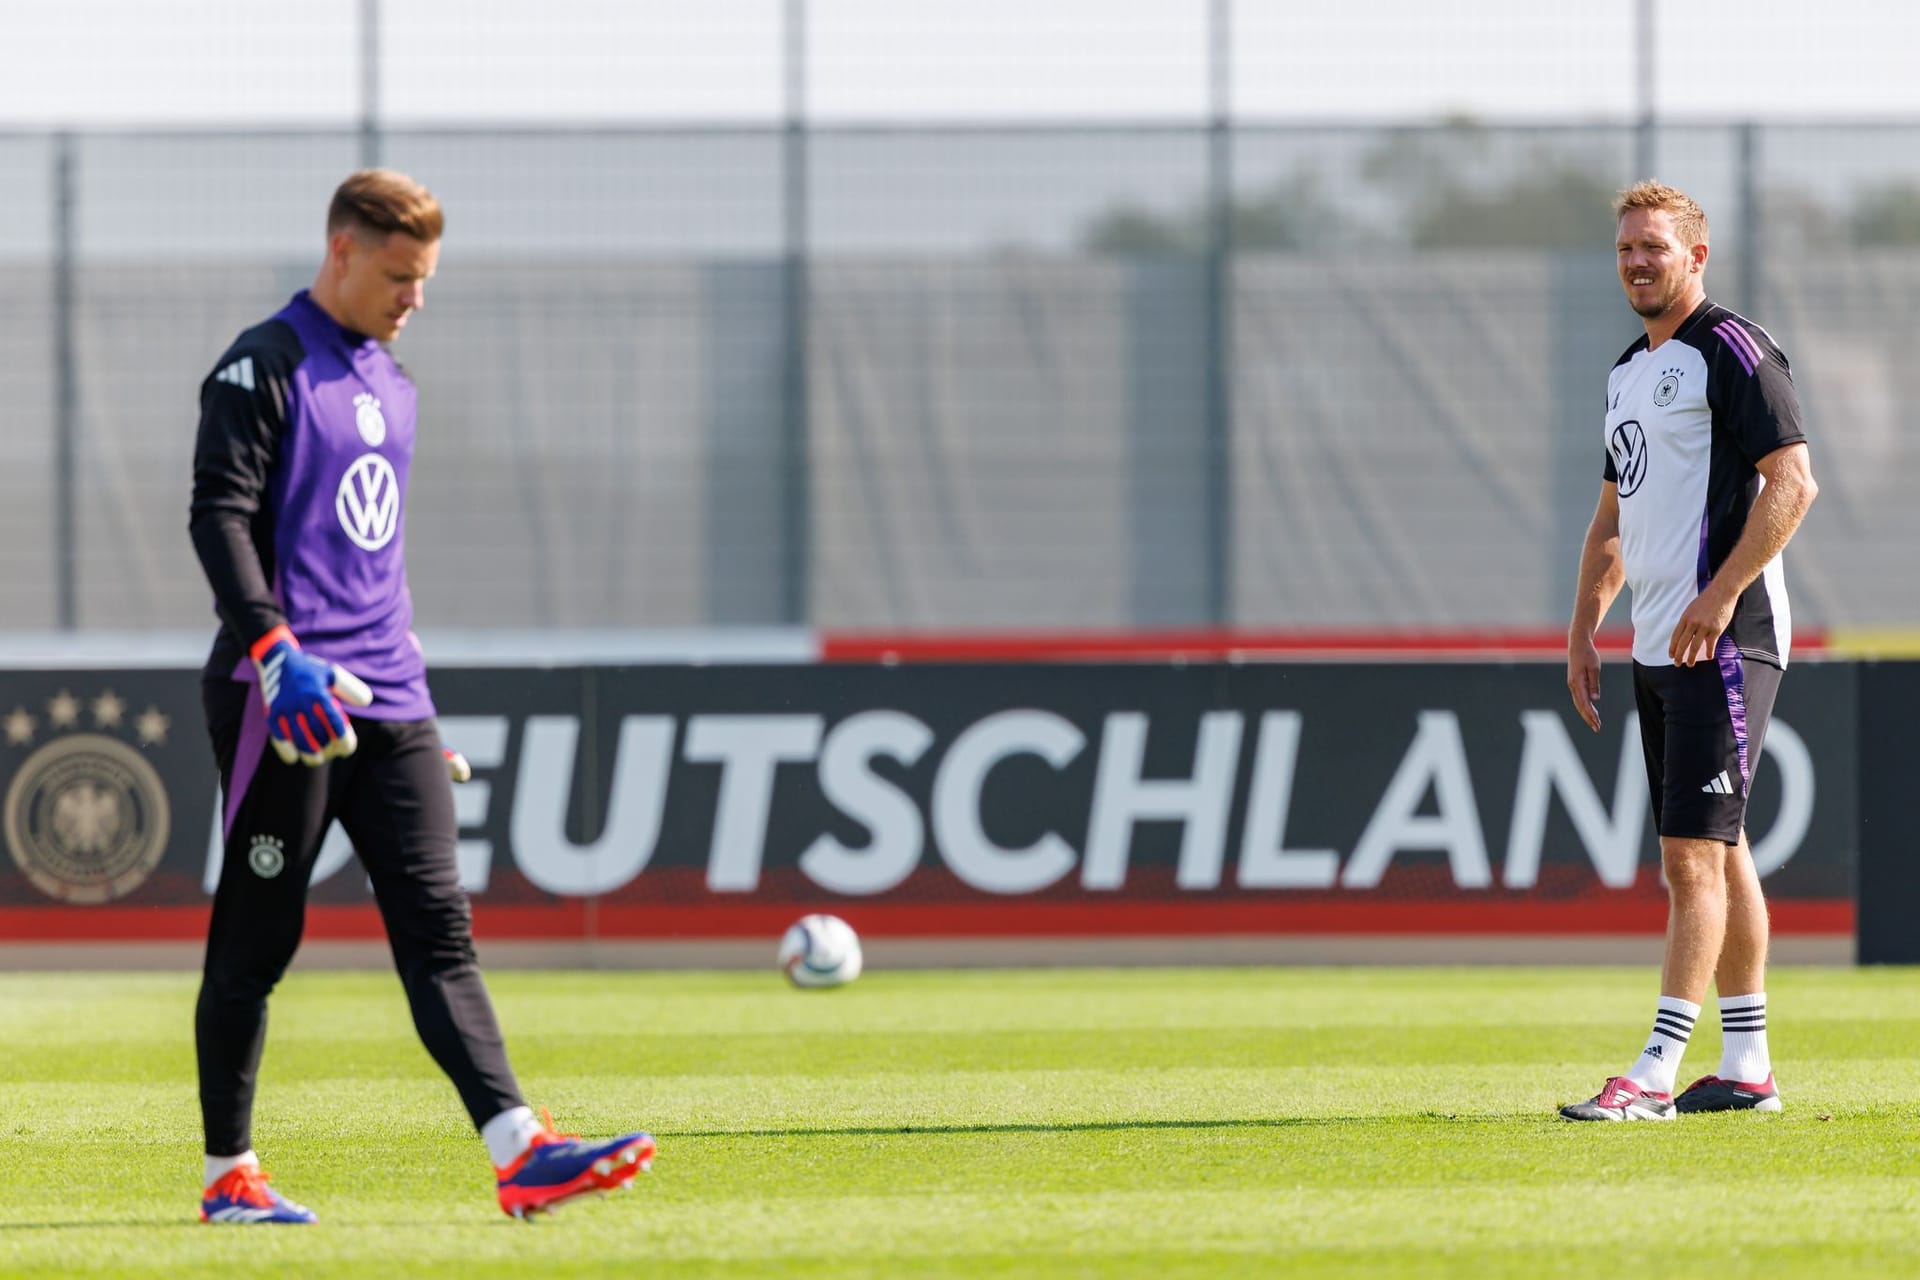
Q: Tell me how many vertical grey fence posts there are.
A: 6